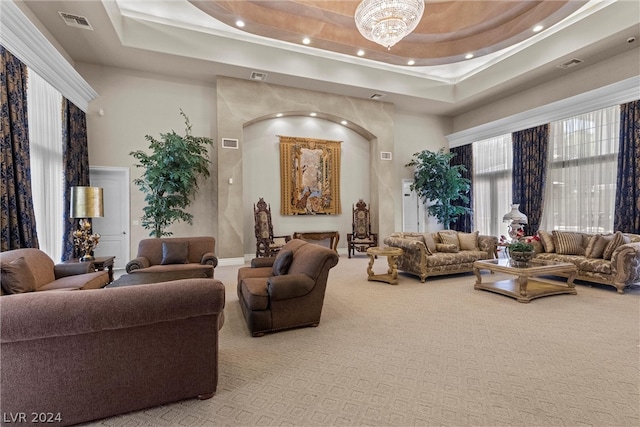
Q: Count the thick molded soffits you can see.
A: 2